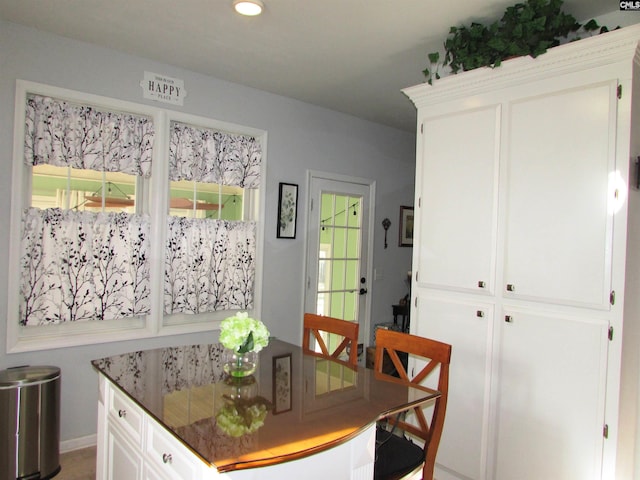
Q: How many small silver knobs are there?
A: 6